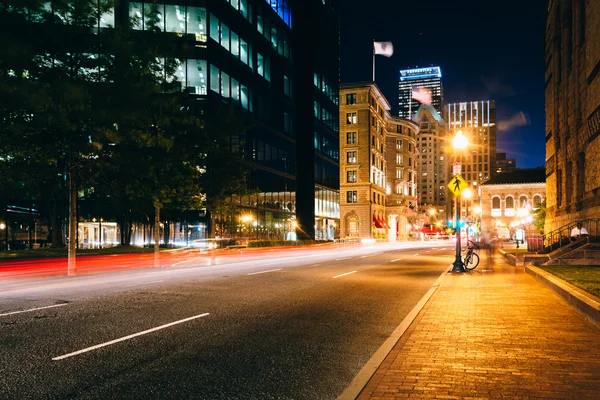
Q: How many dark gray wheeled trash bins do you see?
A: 0